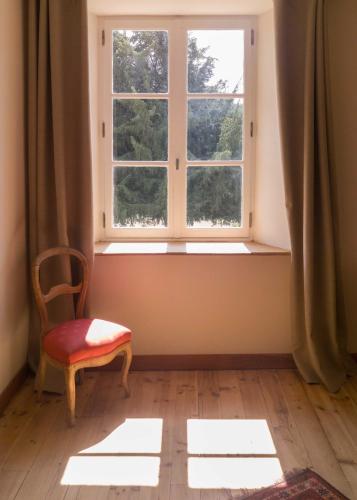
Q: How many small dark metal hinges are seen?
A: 6